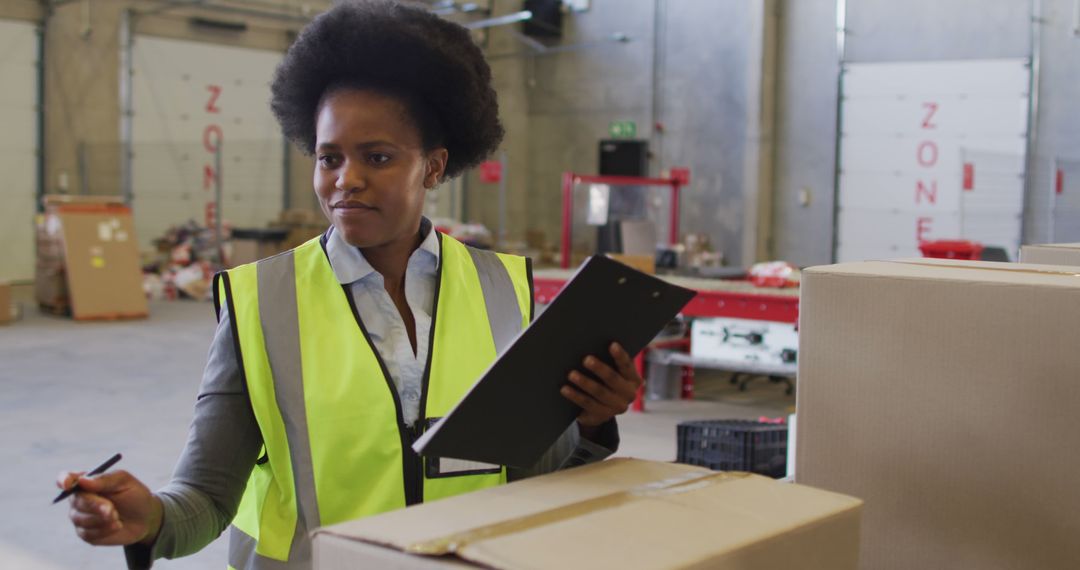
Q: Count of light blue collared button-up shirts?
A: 1